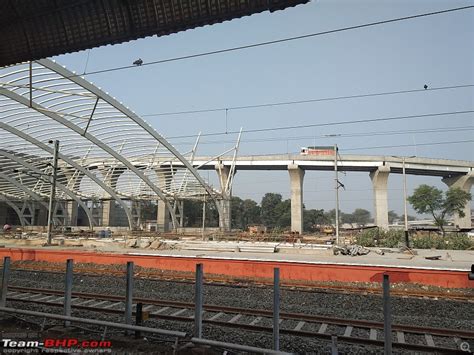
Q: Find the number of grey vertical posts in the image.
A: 6